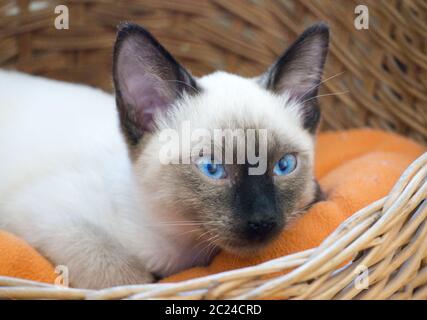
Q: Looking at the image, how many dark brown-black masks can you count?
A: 1